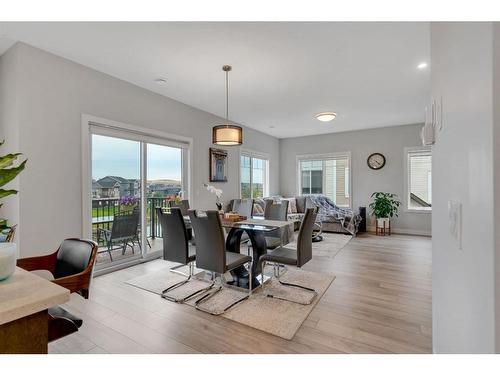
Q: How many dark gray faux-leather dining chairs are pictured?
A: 6